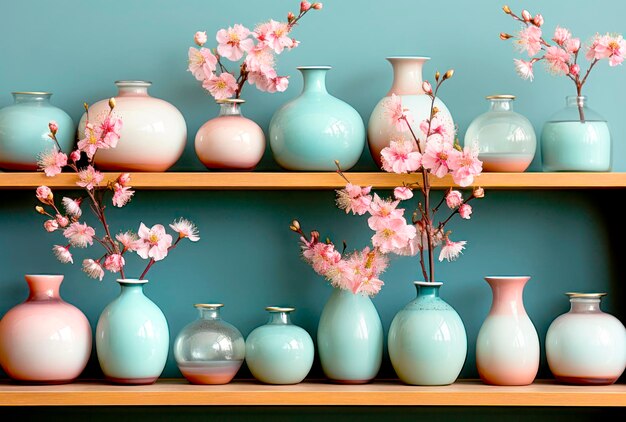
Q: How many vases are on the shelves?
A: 15